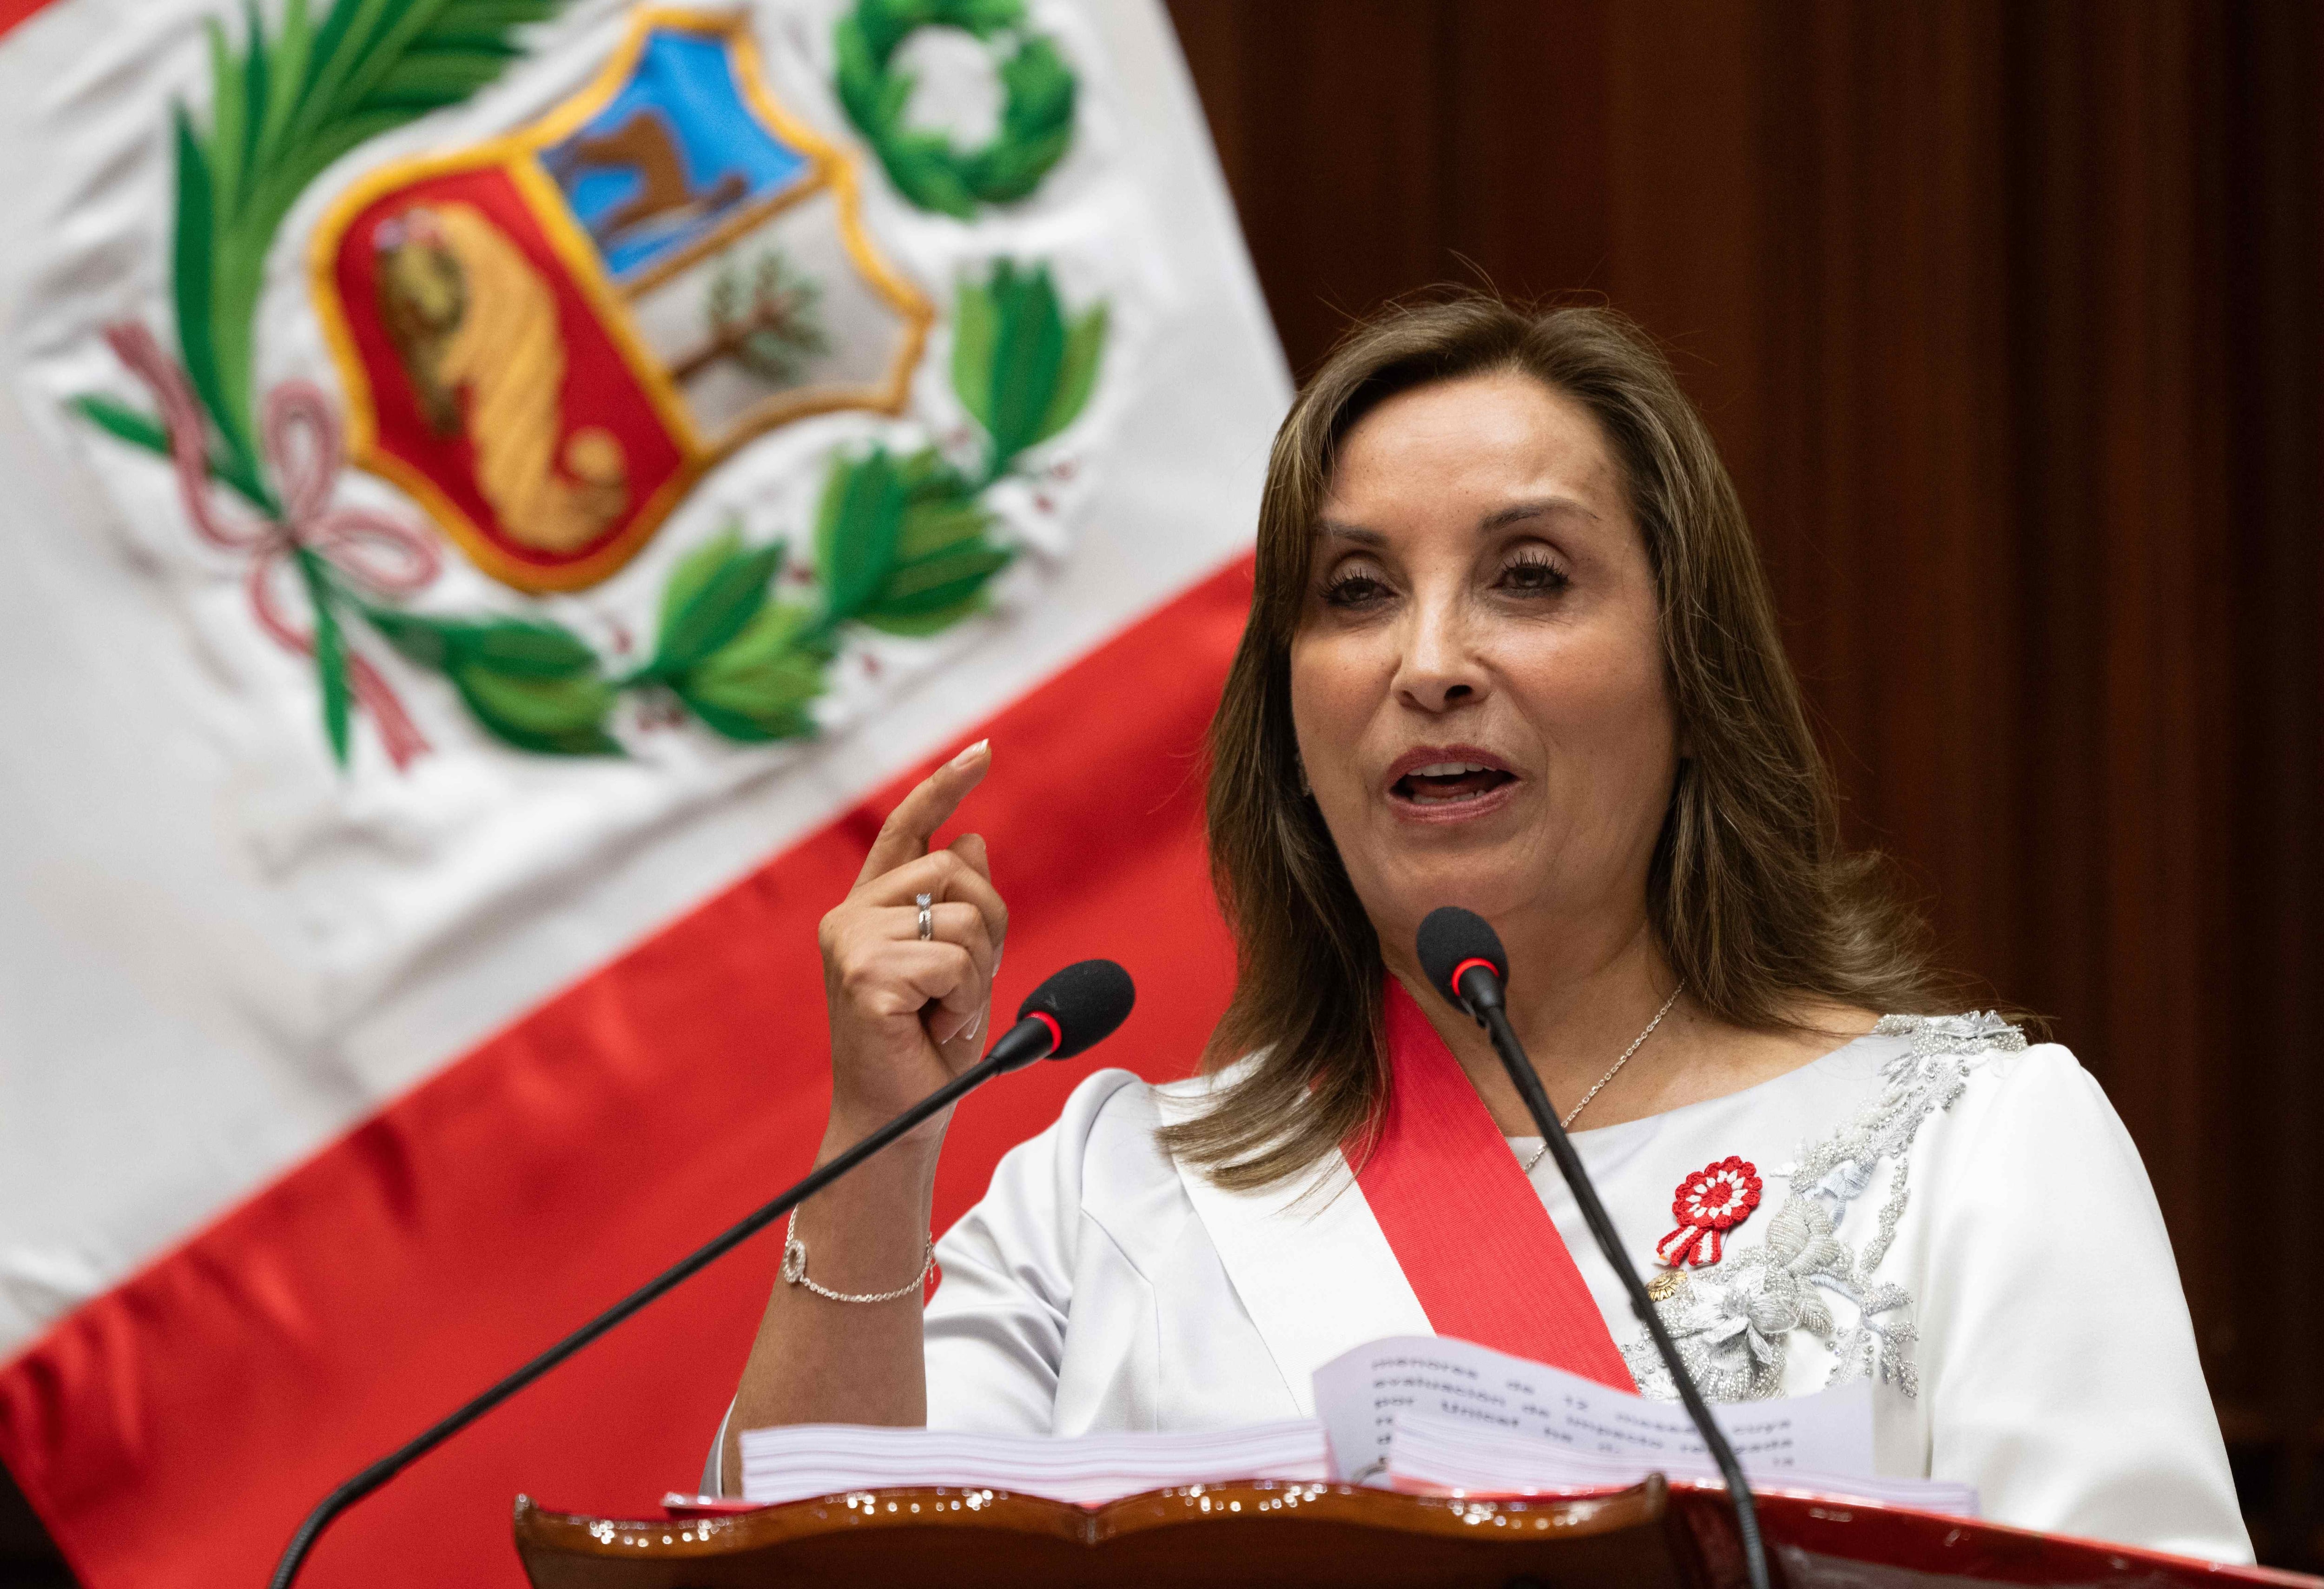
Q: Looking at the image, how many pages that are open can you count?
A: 1